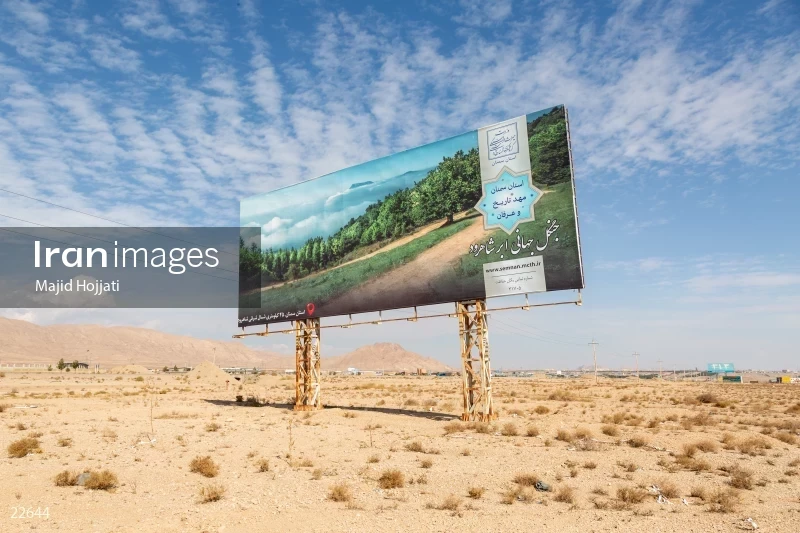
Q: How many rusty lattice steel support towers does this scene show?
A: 2